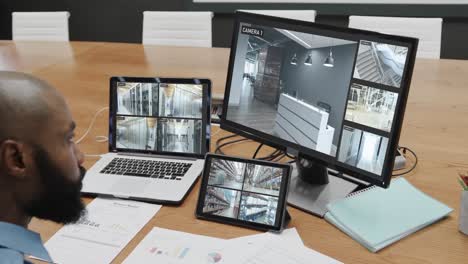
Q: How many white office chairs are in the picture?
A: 4